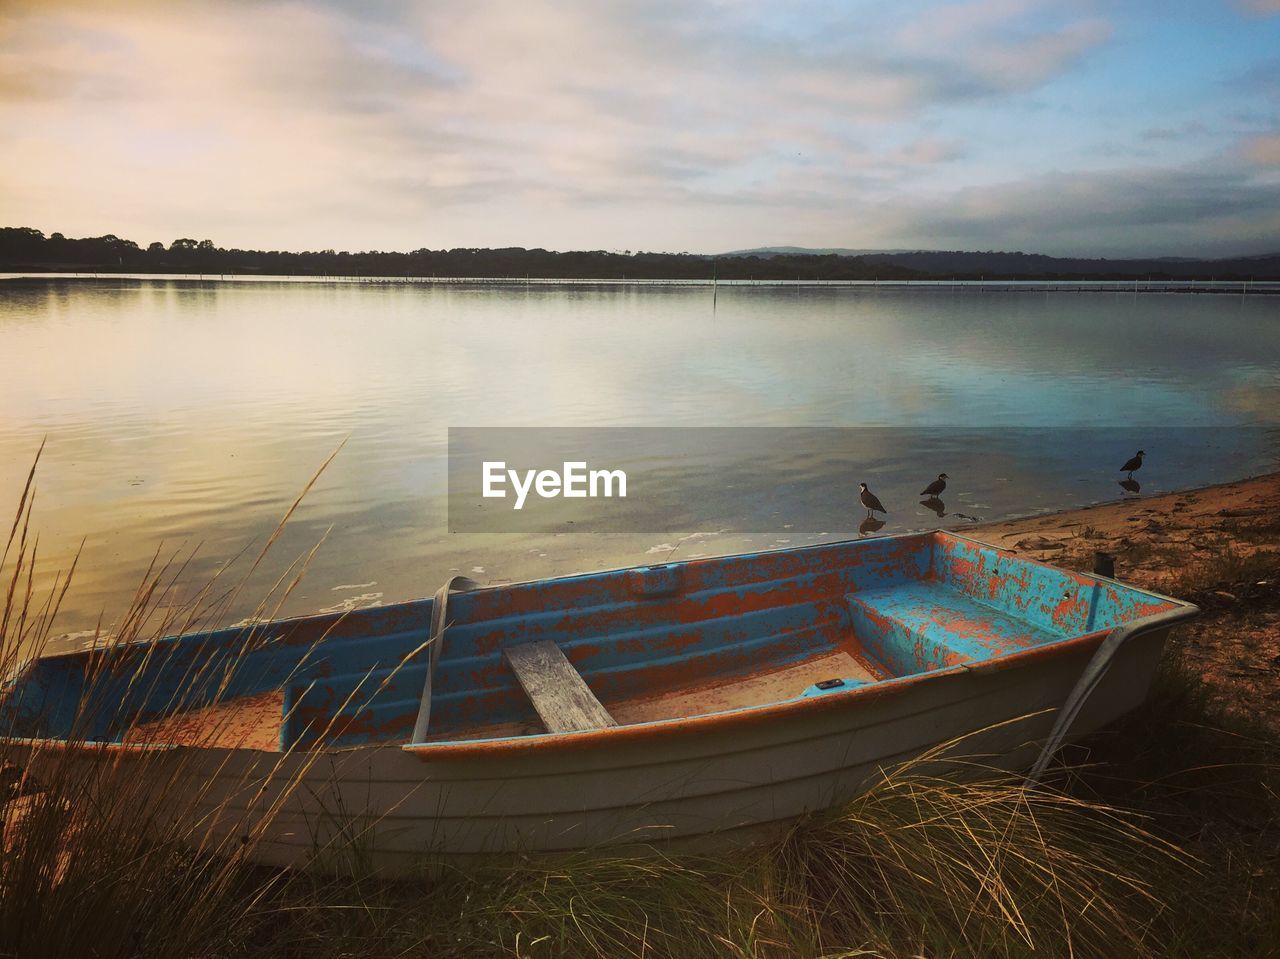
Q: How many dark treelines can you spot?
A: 1